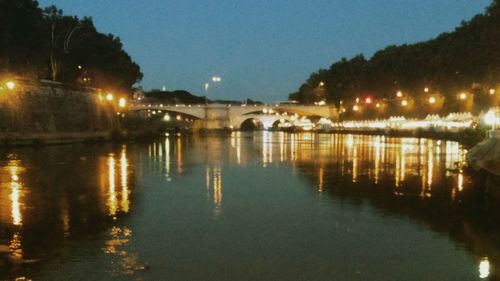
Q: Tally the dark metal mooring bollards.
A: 0